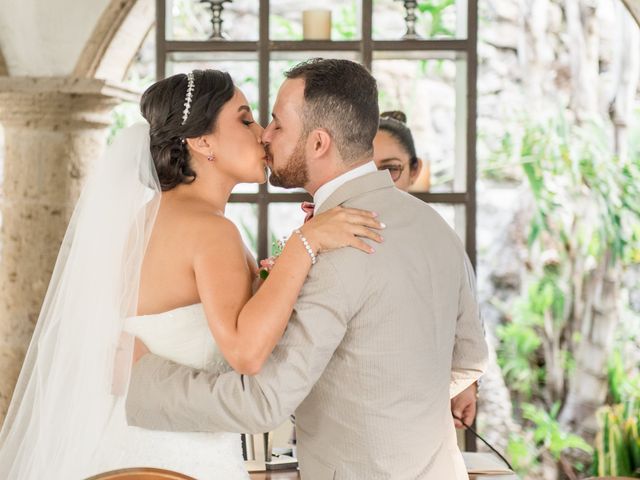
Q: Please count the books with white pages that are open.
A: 1